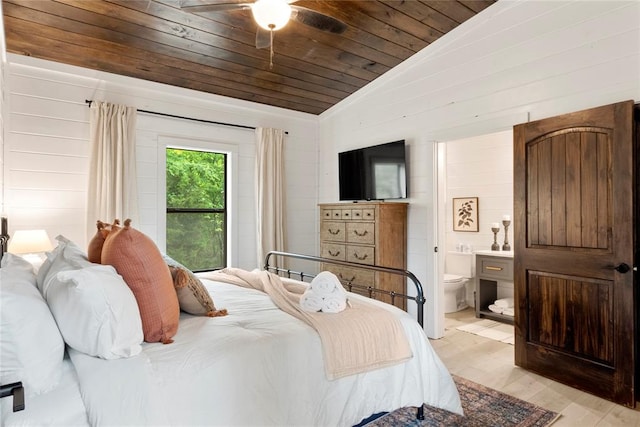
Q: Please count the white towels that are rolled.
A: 3